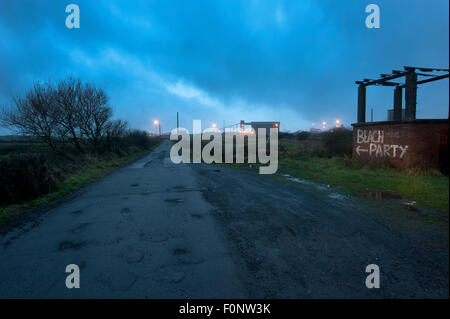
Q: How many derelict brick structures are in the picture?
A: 1